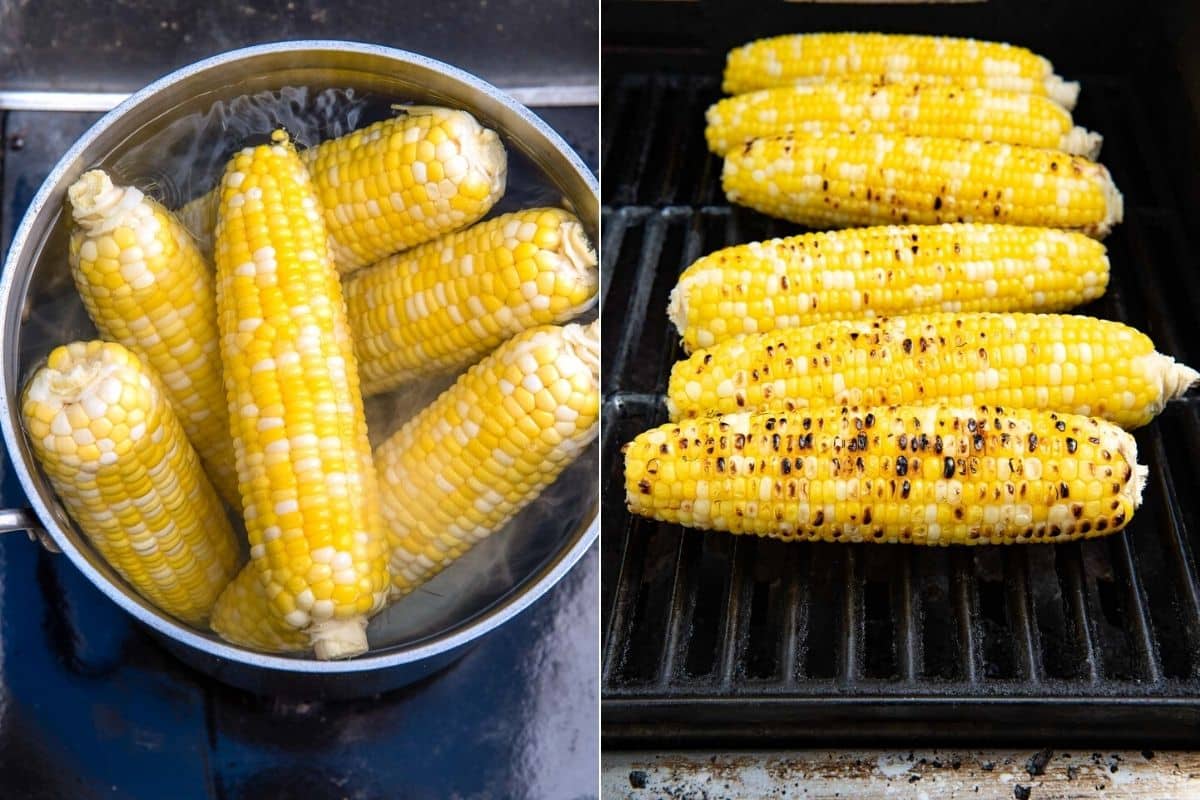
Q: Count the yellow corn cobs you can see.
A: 12